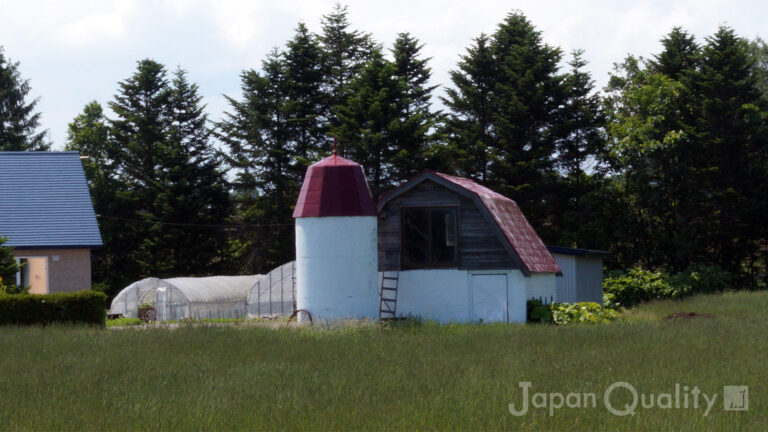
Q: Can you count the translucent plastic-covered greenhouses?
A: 2